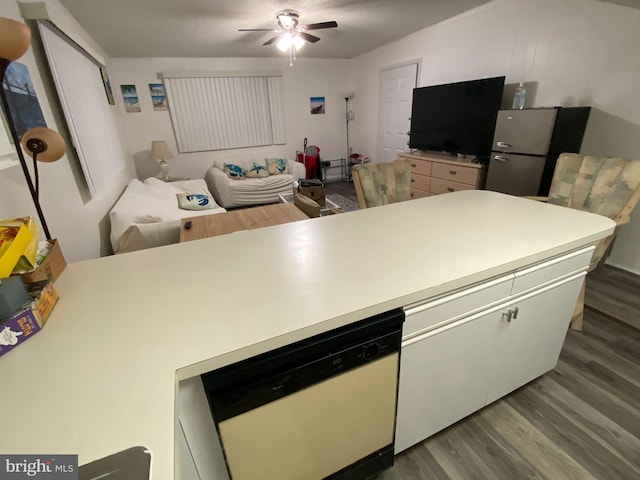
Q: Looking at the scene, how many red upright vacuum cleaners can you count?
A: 1